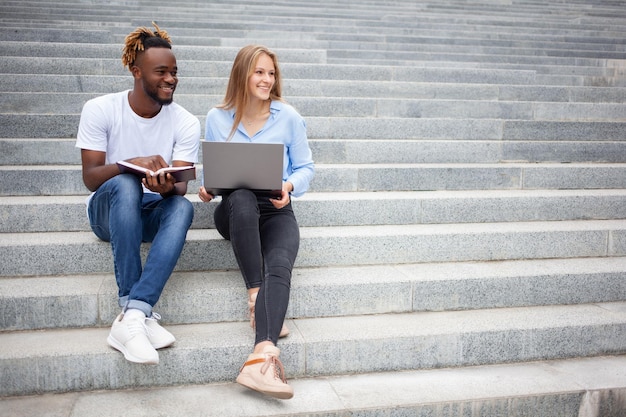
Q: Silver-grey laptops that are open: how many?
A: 1